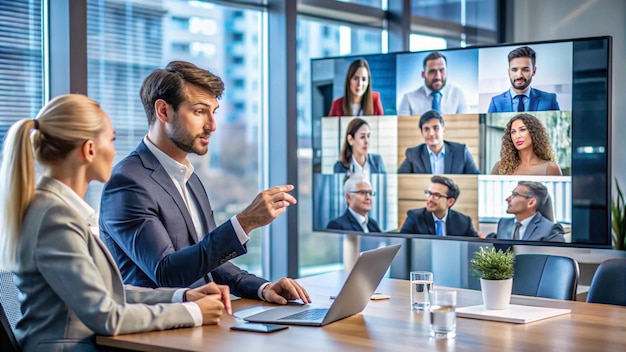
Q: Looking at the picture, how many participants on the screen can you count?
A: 9